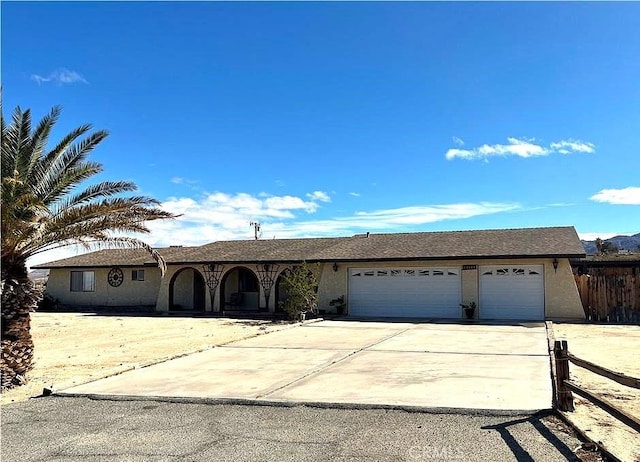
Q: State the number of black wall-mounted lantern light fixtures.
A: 2